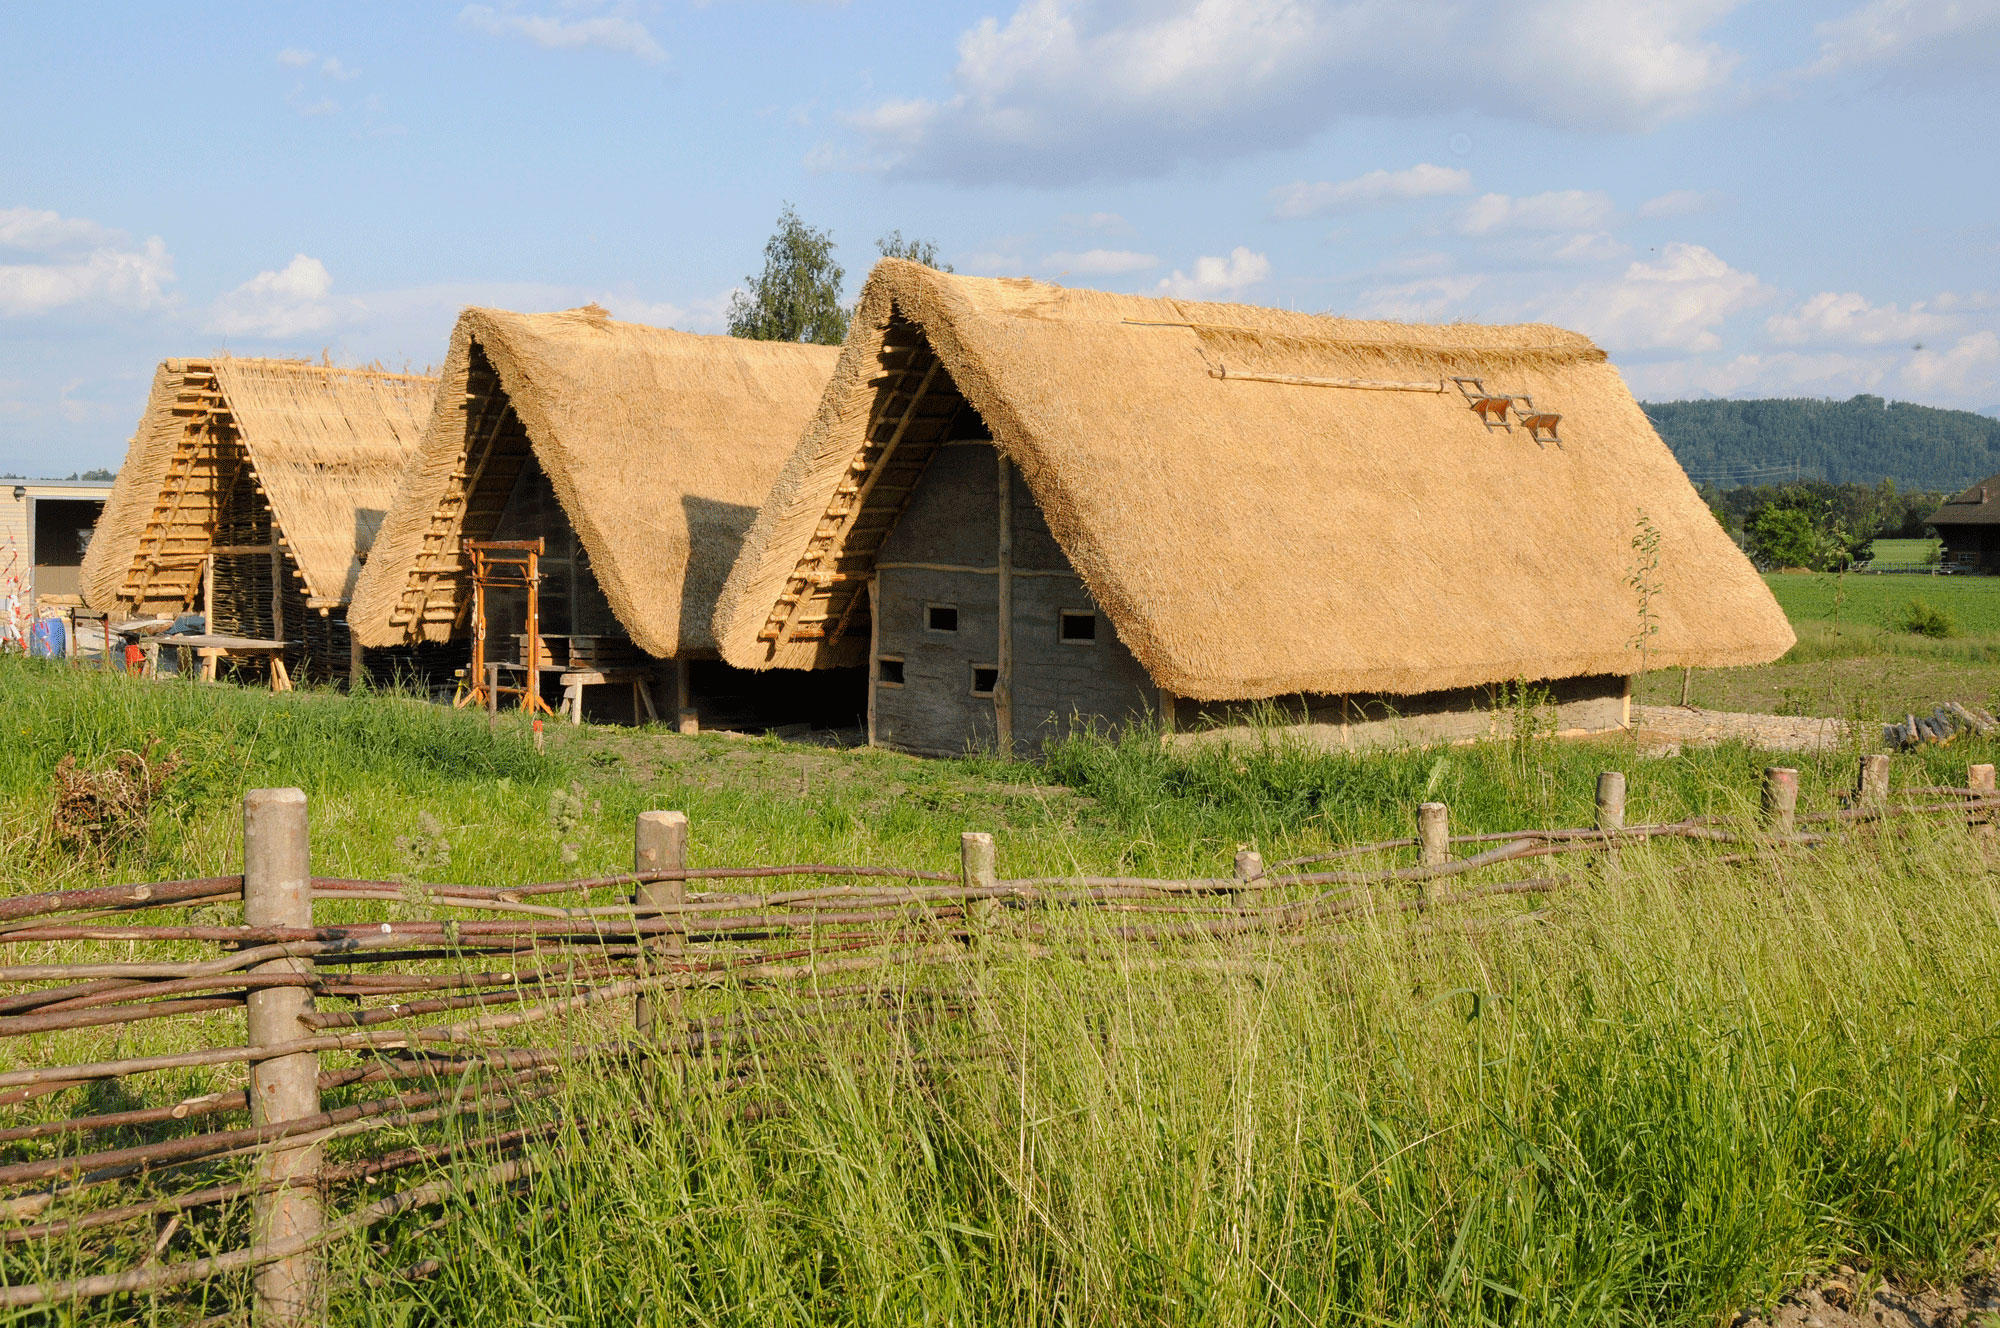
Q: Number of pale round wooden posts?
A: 9